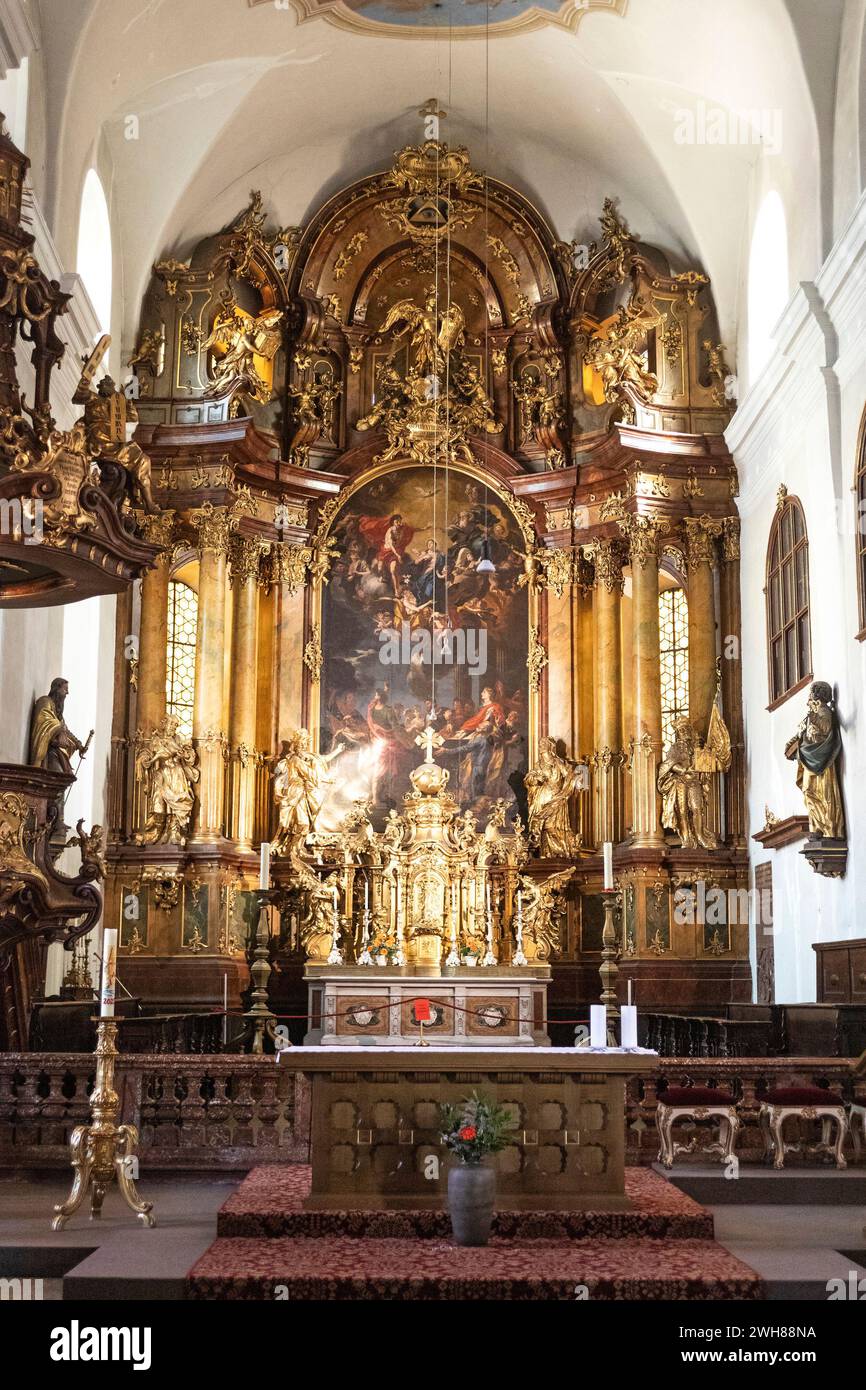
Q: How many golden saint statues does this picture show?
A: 4